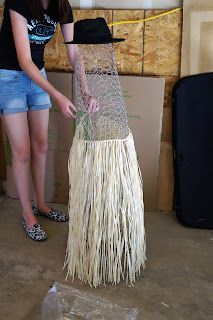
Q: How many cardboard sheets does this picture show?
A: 2